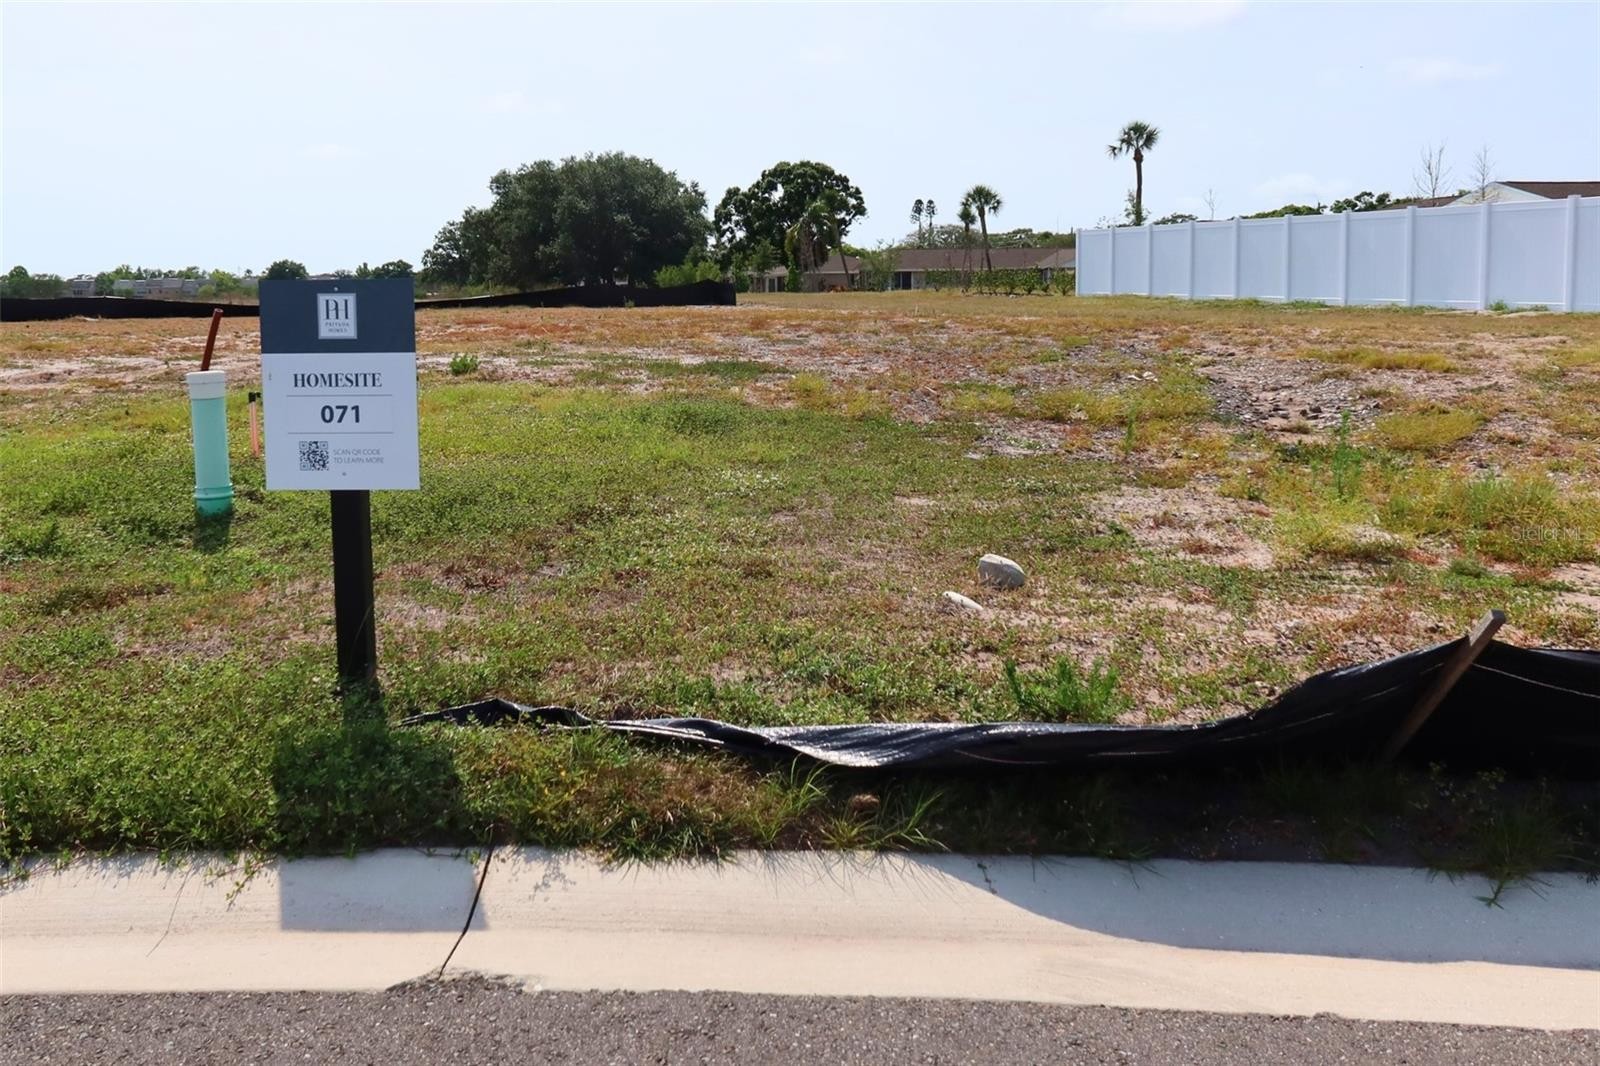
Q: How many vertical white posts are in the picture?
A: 10